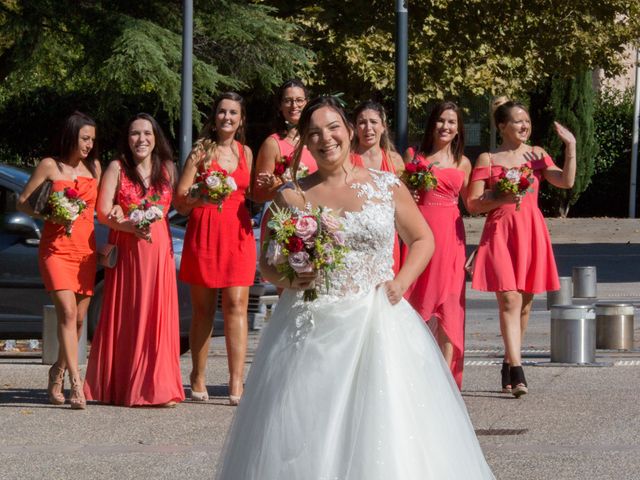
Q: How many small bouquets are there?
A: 6